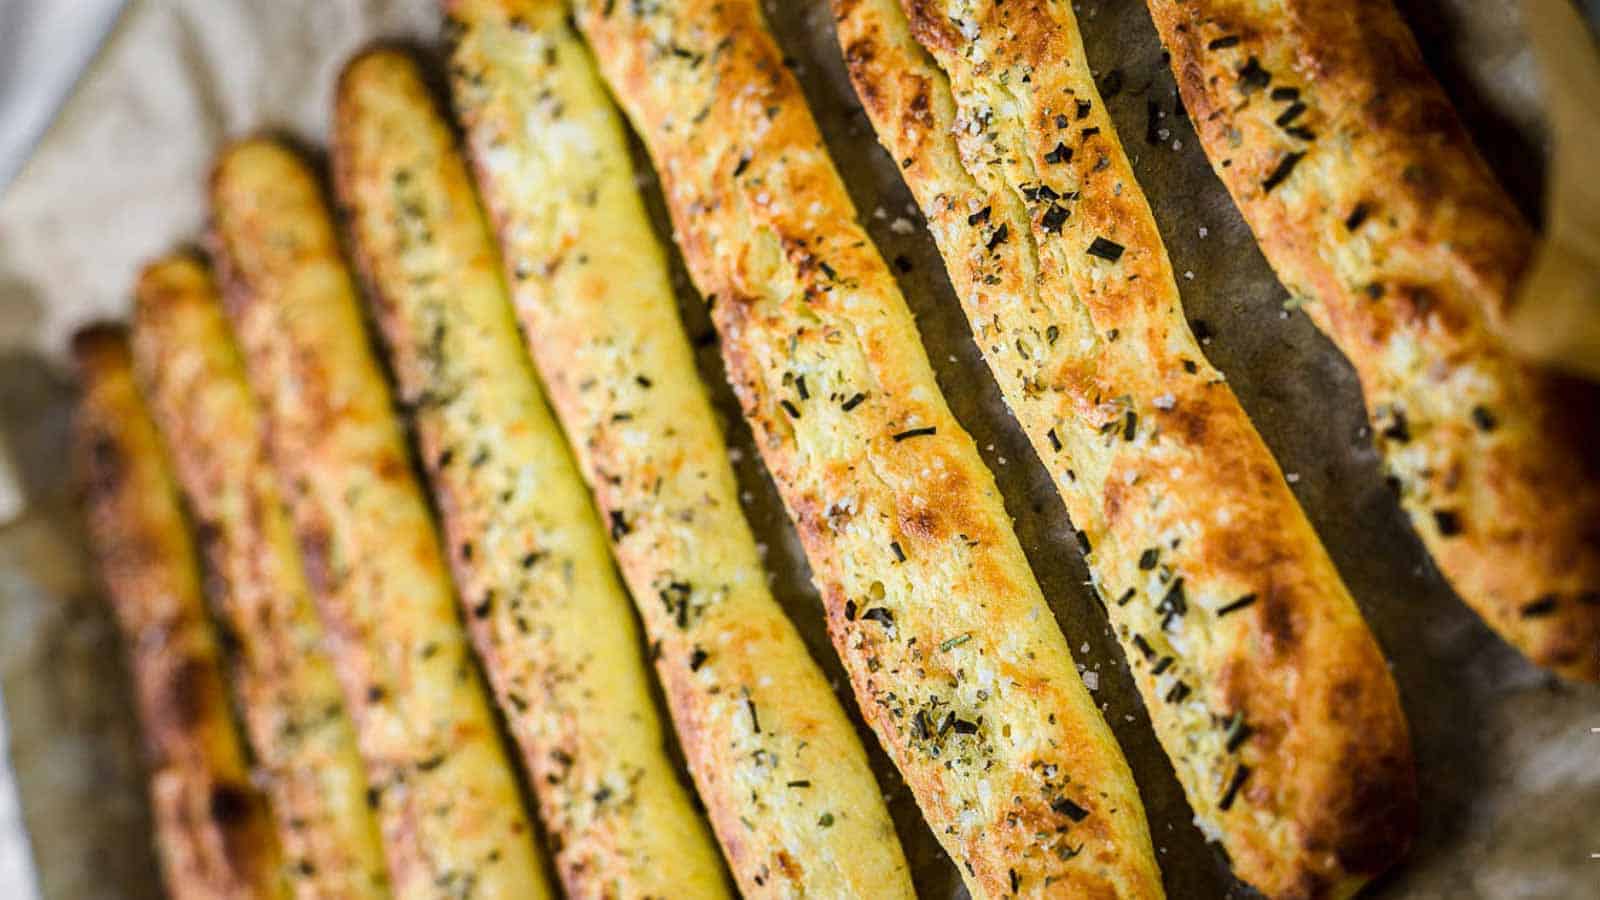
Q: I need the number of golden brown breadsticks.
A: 8